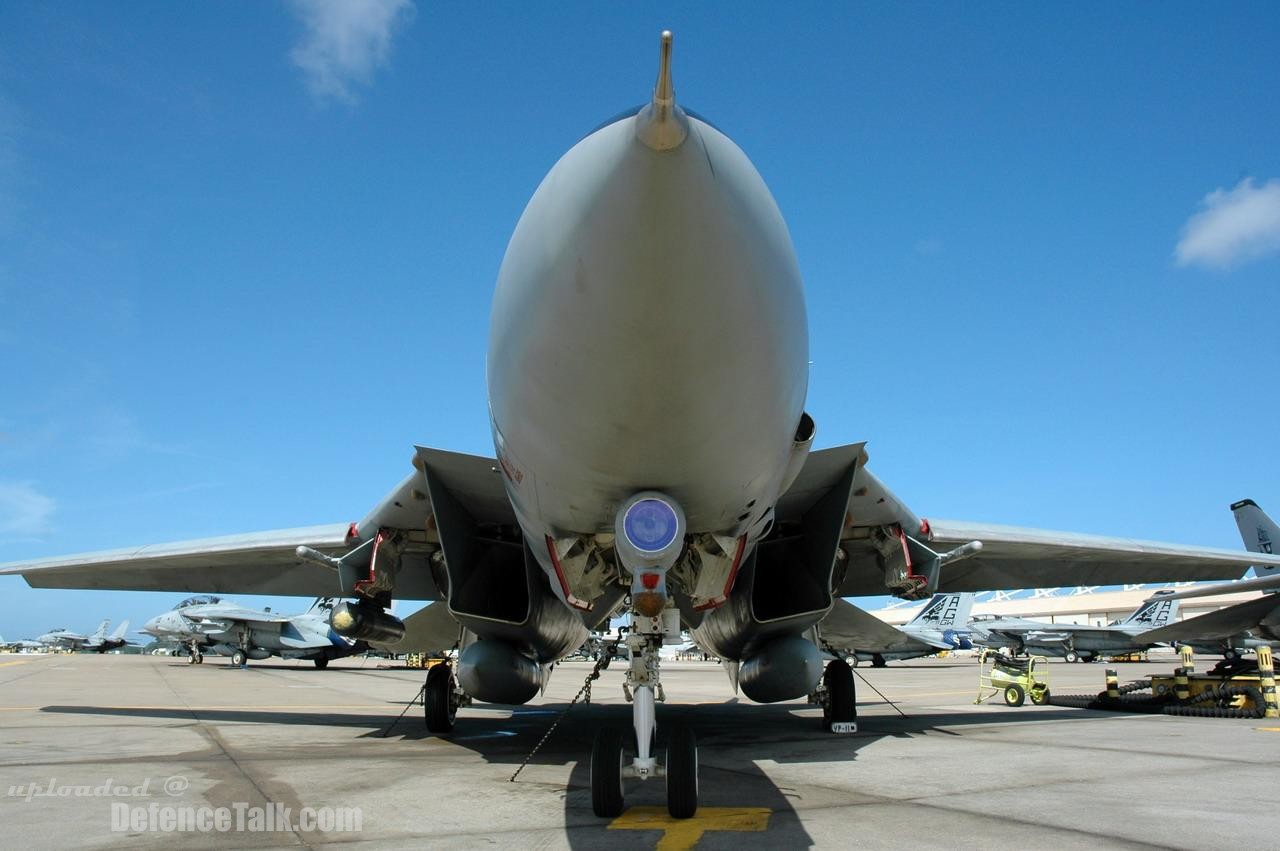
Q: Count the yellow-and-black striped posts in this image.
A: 4